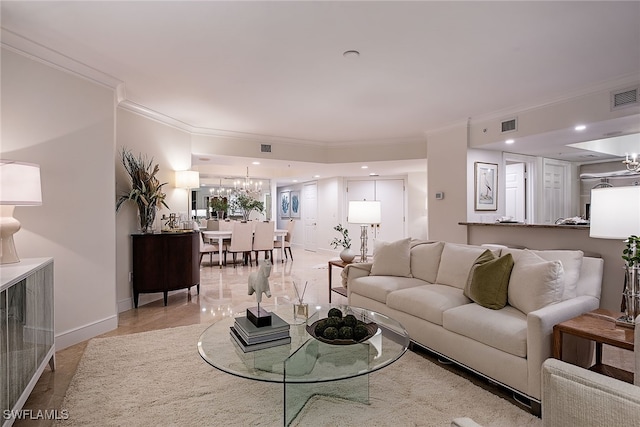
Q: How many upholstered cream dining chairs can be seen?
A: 6